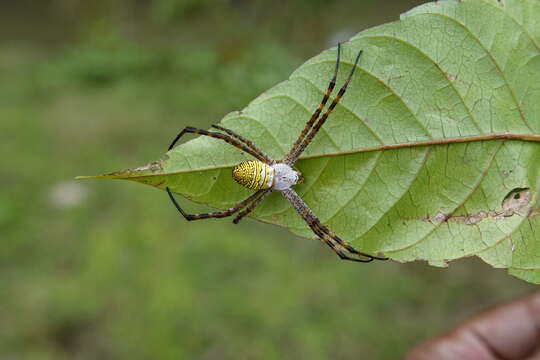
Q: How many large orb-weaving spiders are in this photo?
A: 1